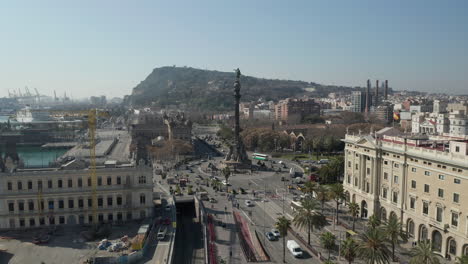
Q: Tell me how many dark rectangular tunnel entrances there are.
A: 1